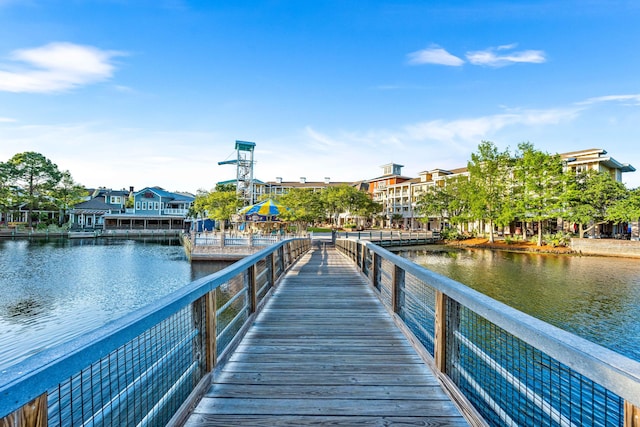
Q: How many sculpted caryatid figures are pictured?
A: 0